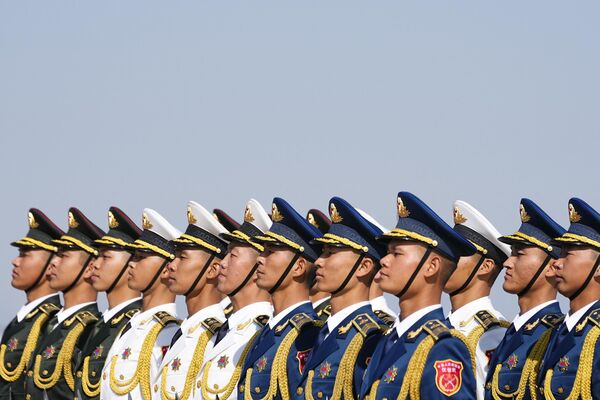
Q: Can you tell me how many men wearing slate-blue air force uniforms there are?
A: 5